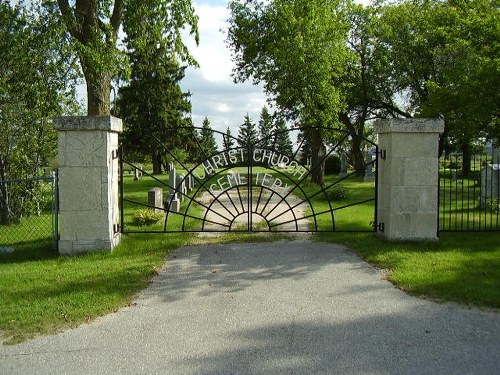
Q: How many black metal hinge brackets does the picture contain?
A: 4